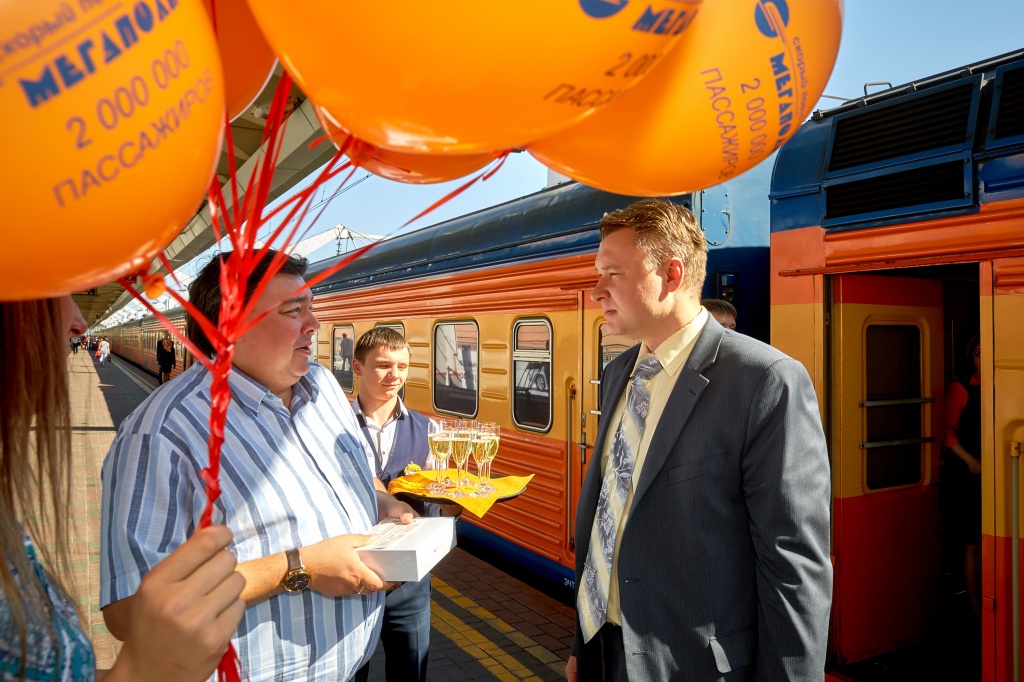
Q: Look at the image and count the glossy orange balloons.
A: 5